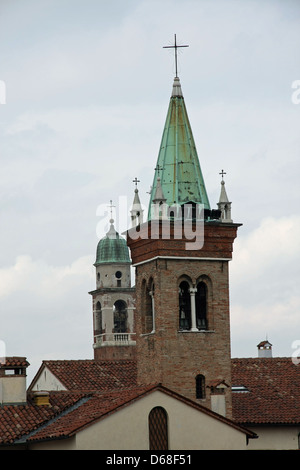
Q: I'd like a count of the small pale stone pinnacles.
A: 3